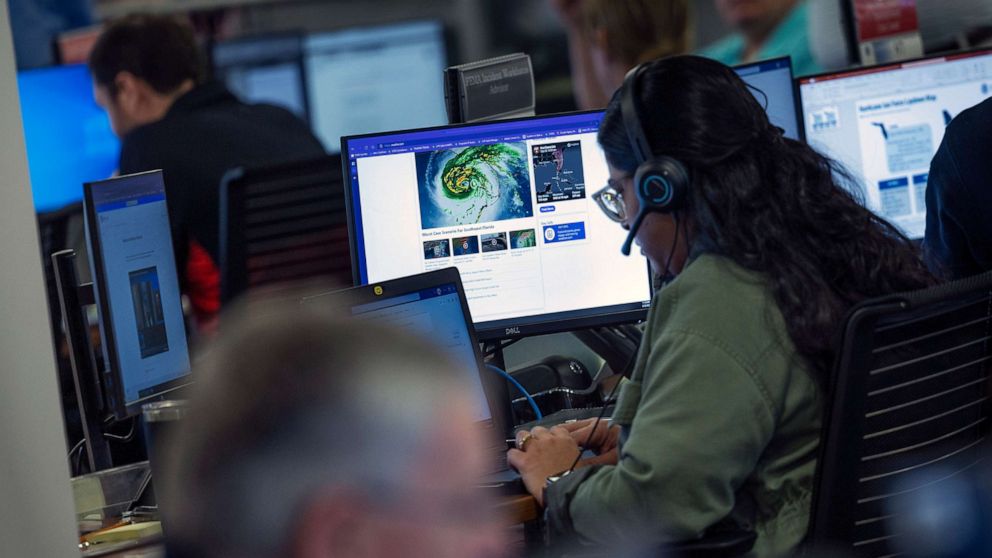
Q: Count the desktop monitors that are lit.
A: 7